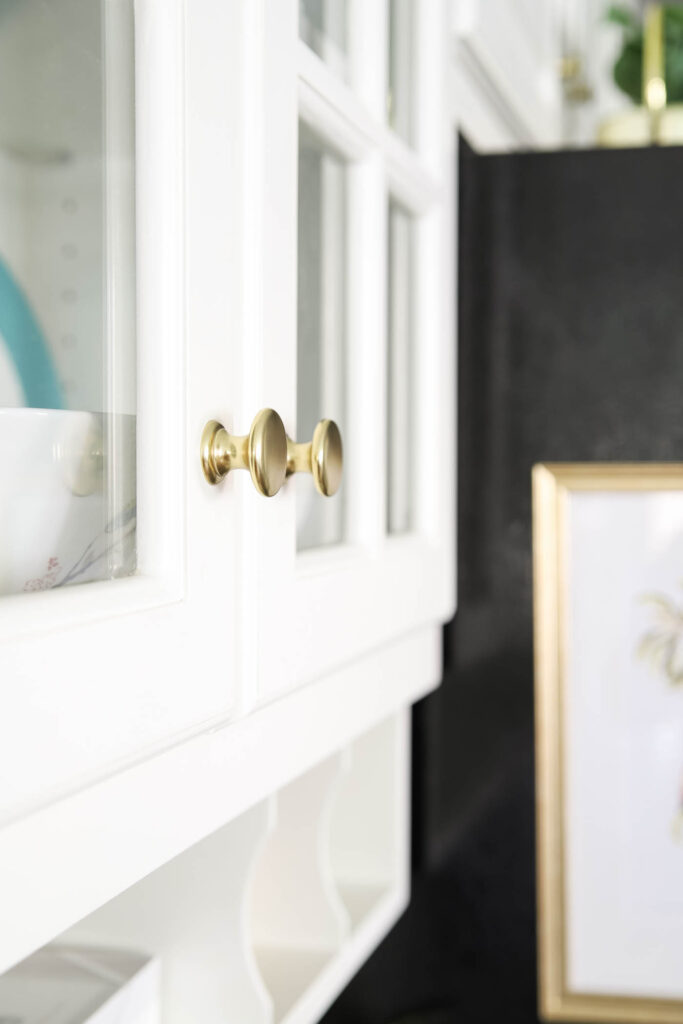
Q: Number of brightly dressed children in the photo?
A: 0